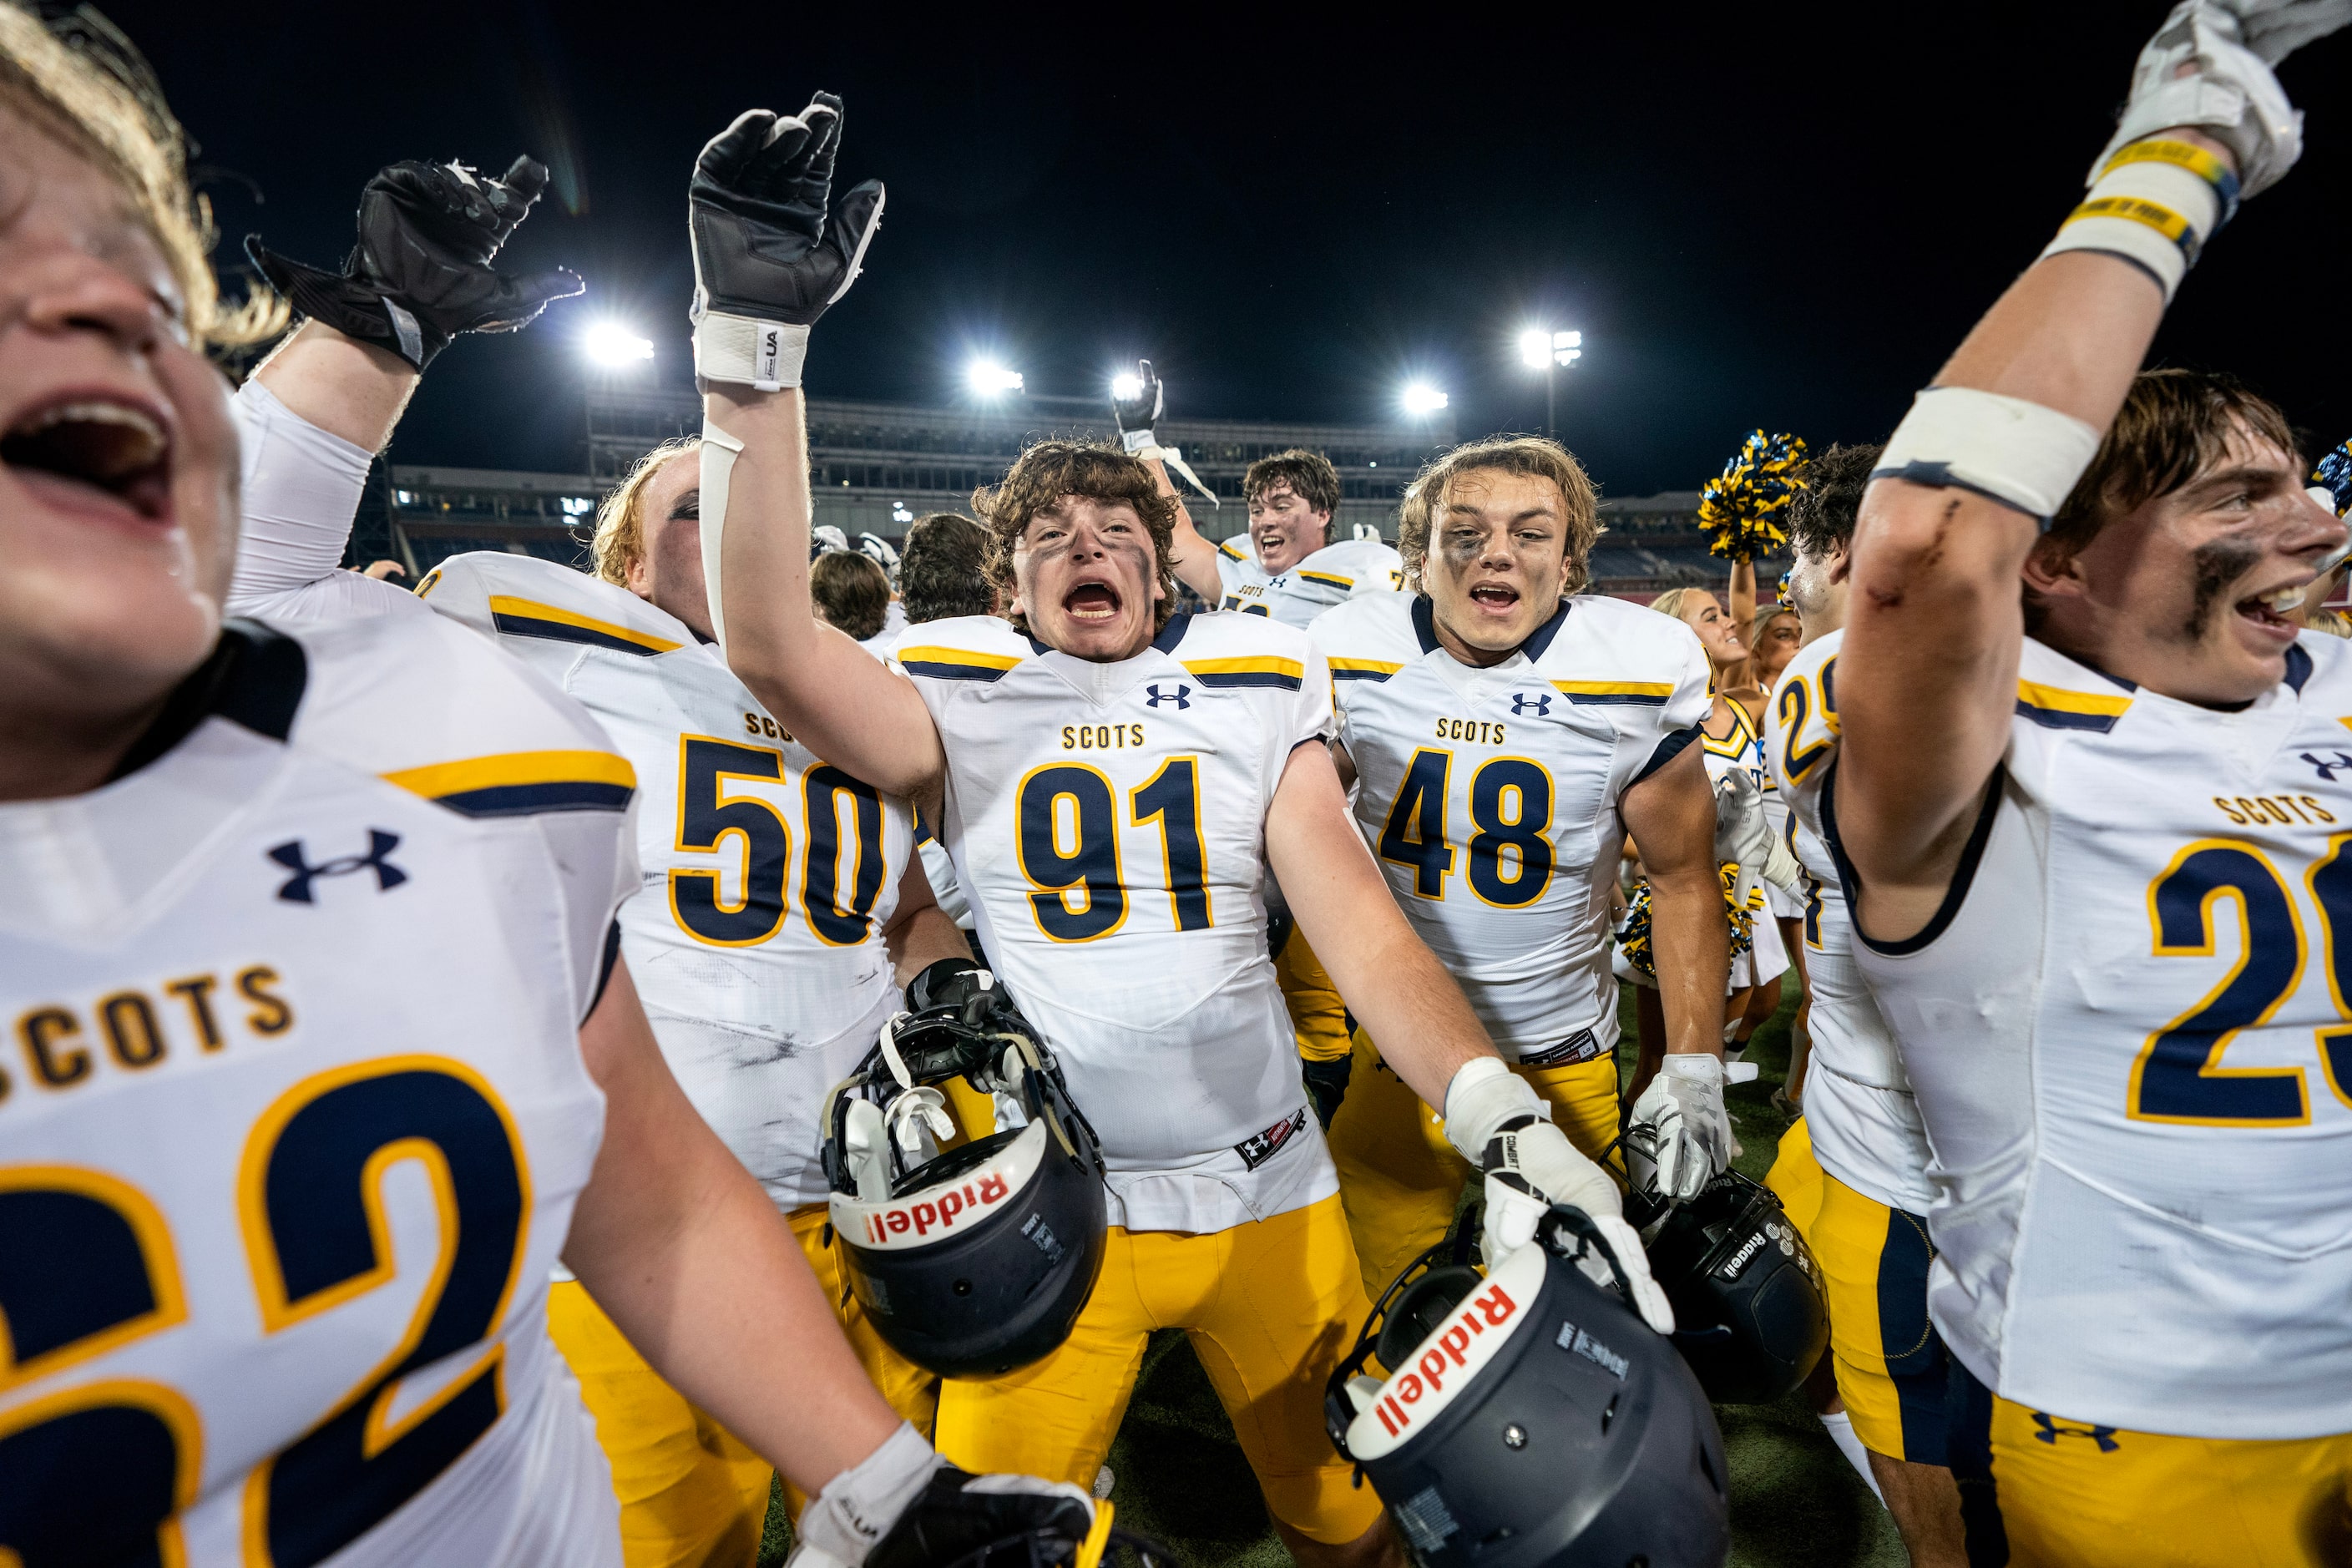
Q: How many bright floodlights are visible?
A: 5